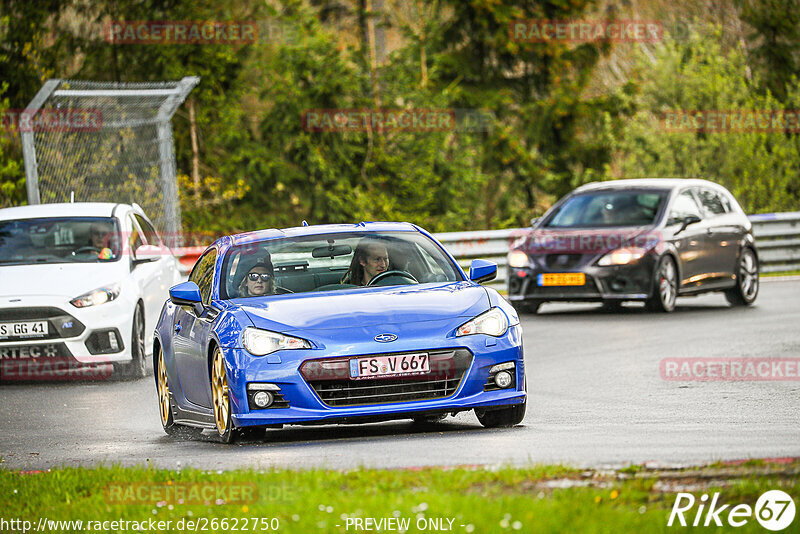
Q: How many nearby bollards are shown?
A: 0